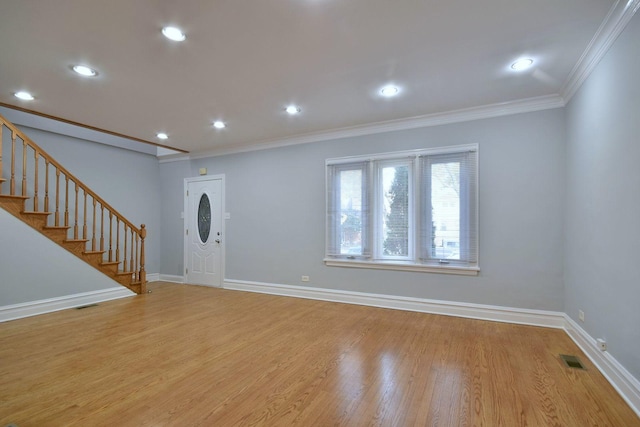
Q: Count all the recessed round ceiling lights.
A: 8